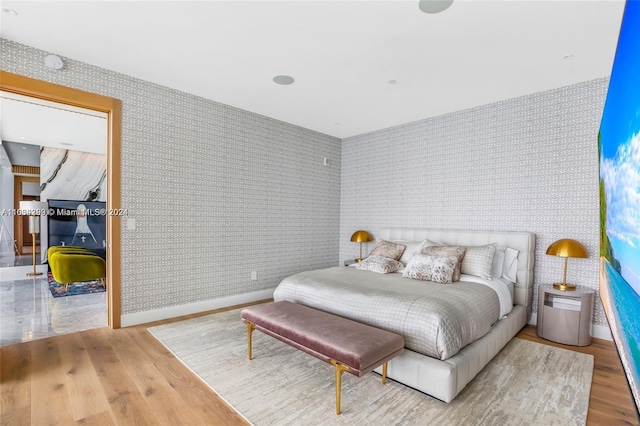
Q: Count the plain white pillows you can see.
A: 2